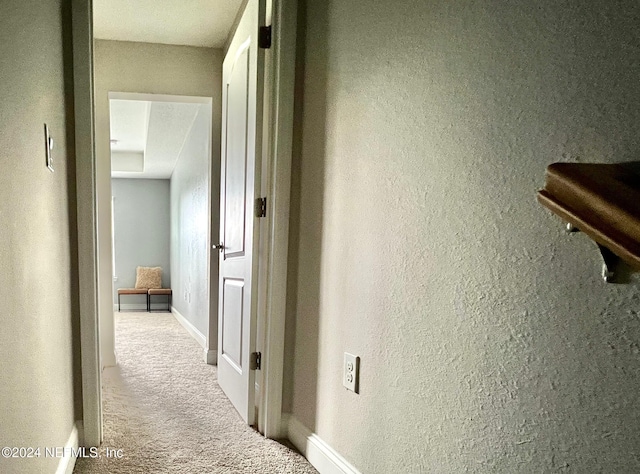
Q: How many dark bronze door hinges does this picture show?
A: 3